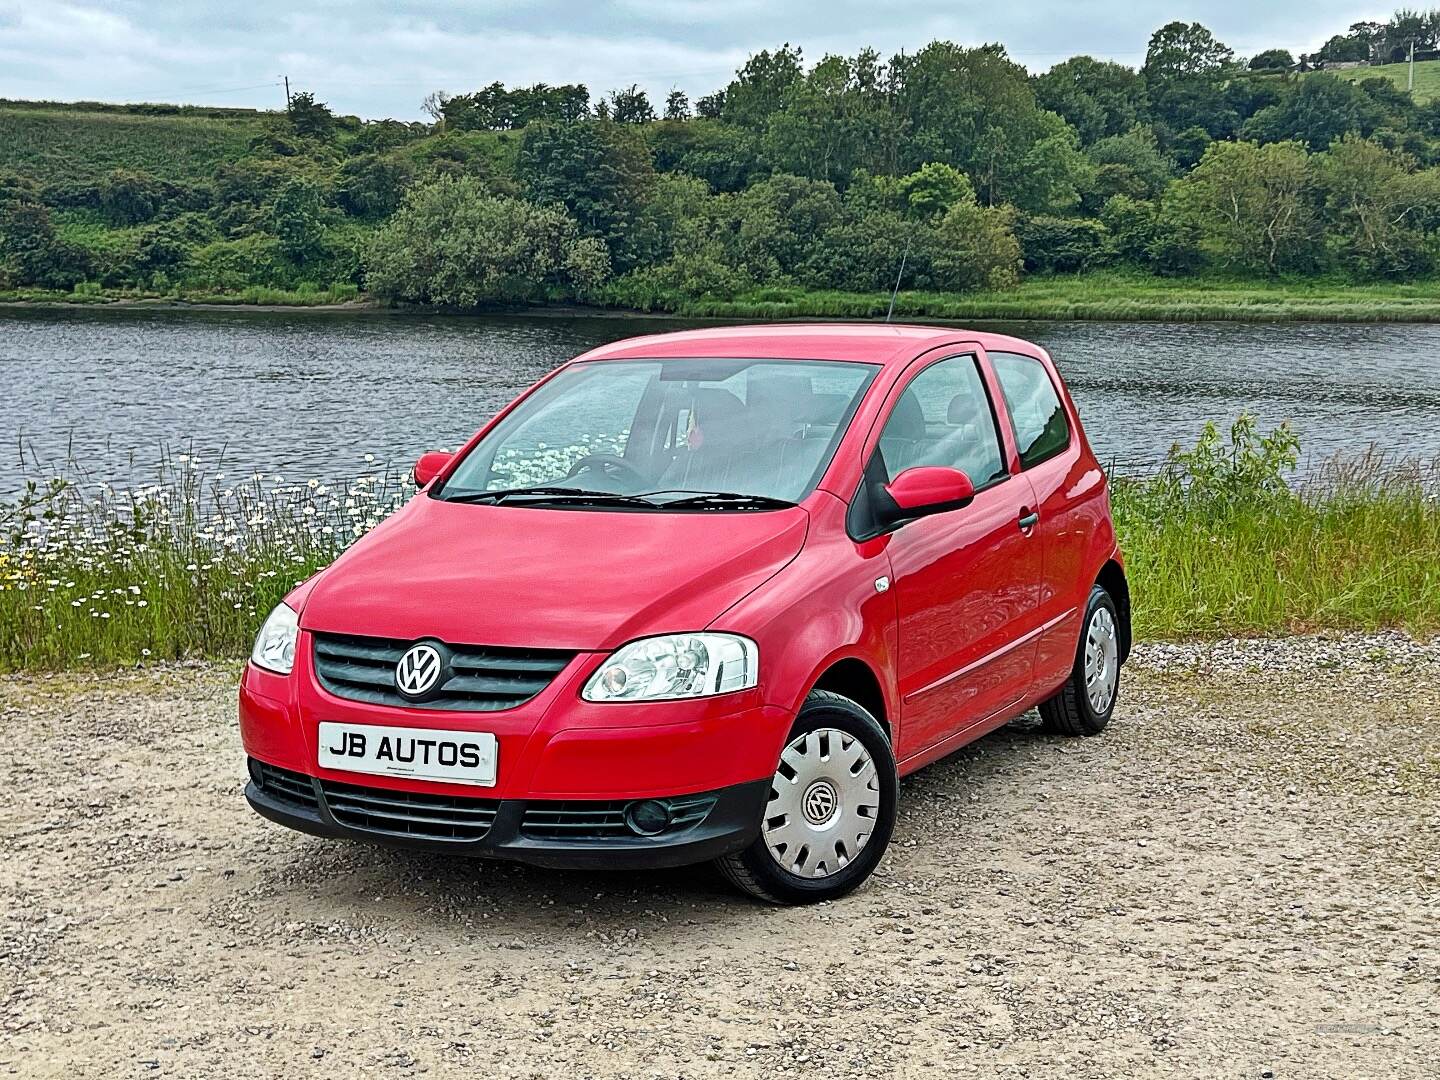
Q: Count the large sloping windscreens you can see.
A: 1